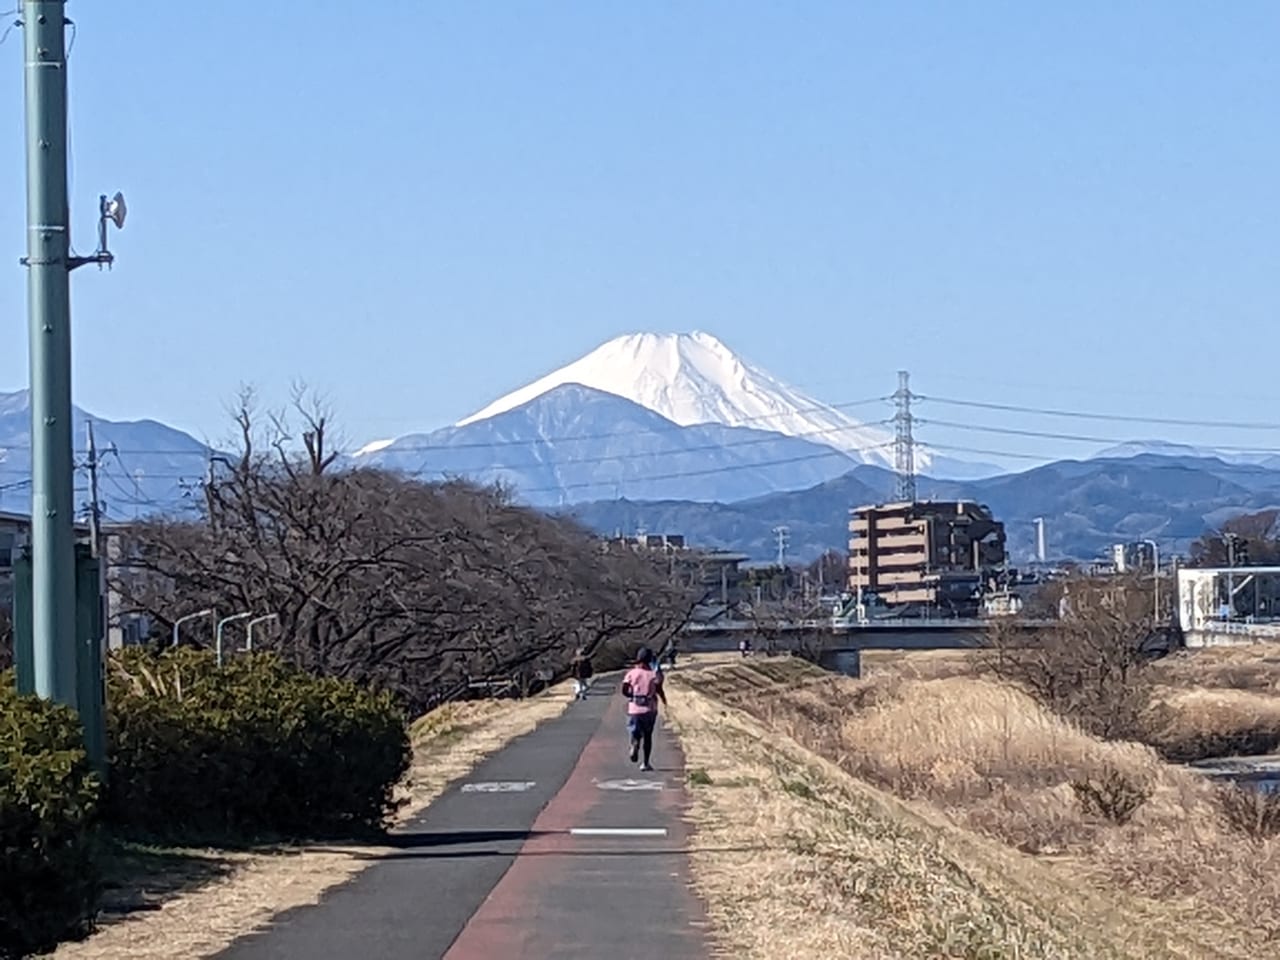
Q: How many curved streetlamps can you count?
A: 4